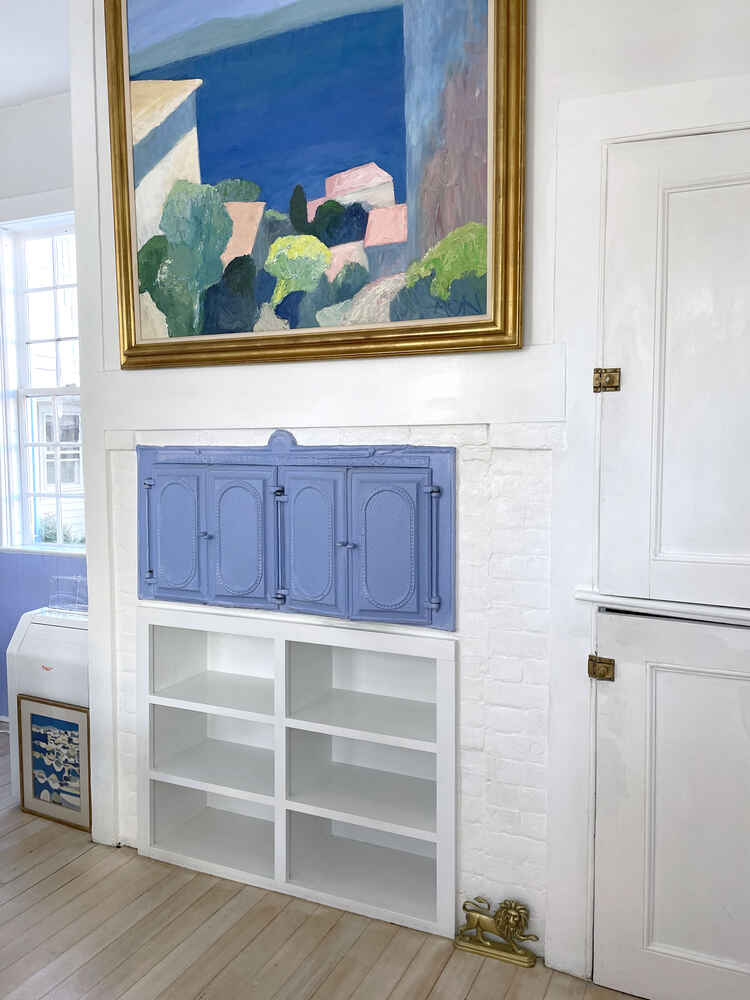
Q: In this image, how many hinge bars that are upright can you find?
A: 3